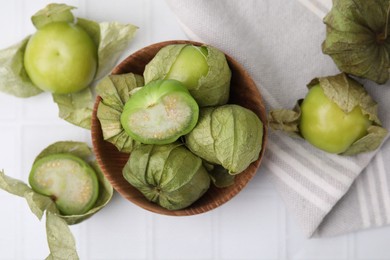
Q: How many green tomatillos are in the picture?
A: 8